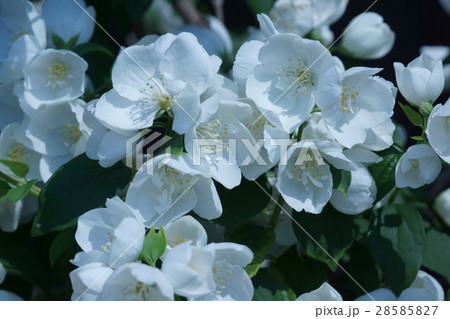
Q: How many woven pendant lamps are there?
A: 0